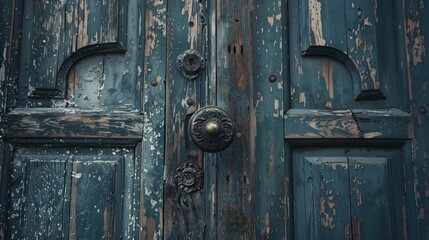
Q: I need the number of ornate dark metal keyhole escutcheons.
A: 2